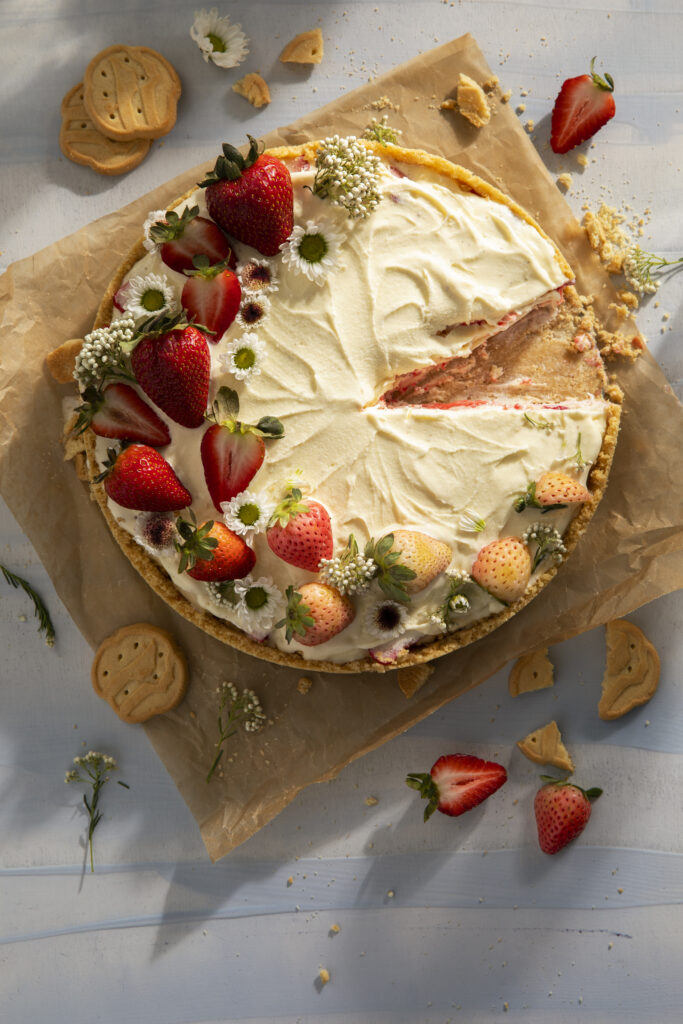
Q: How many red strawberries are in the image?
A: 12